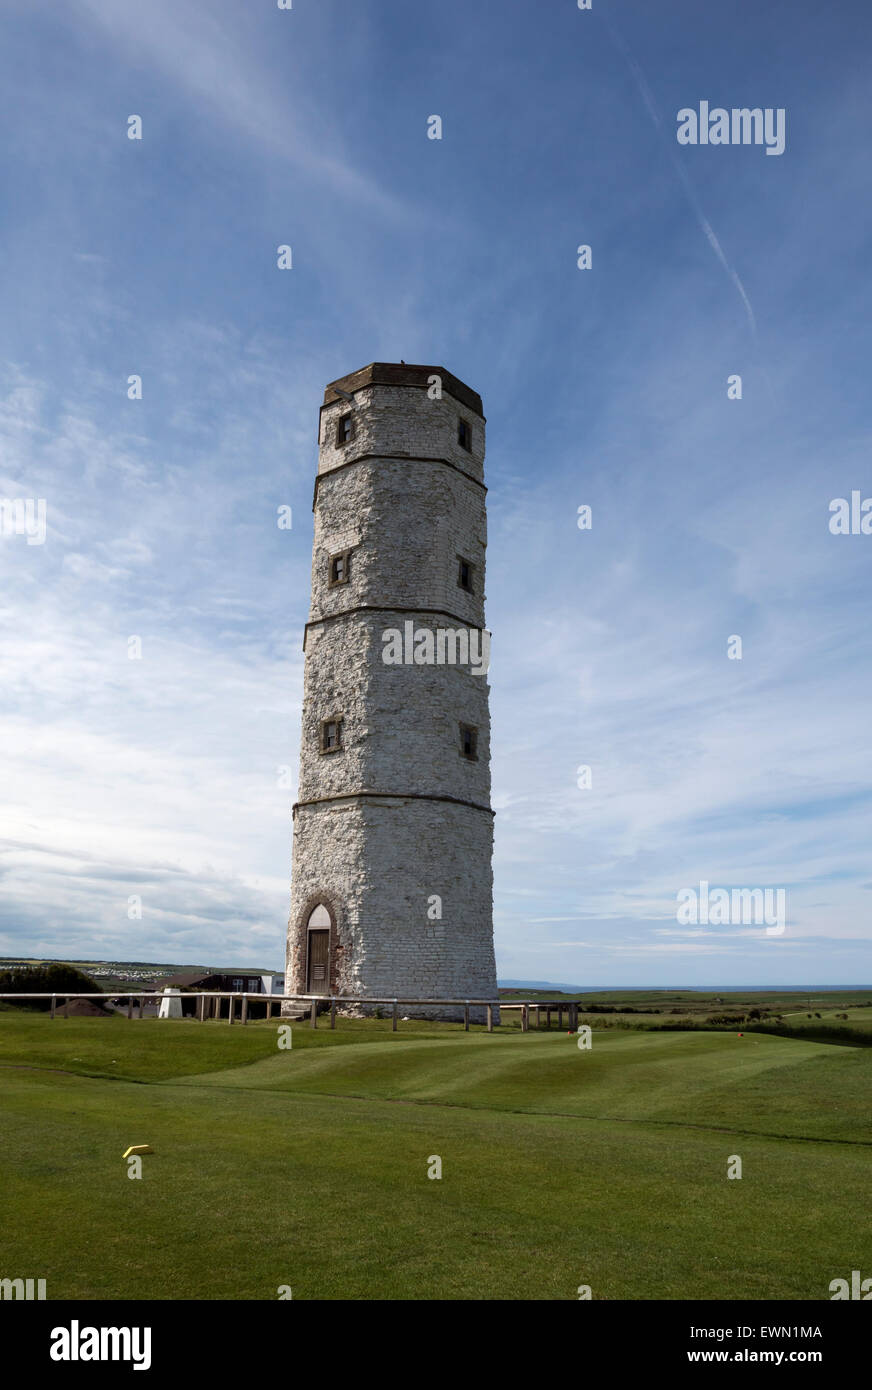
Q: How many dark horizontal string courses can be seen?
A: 3